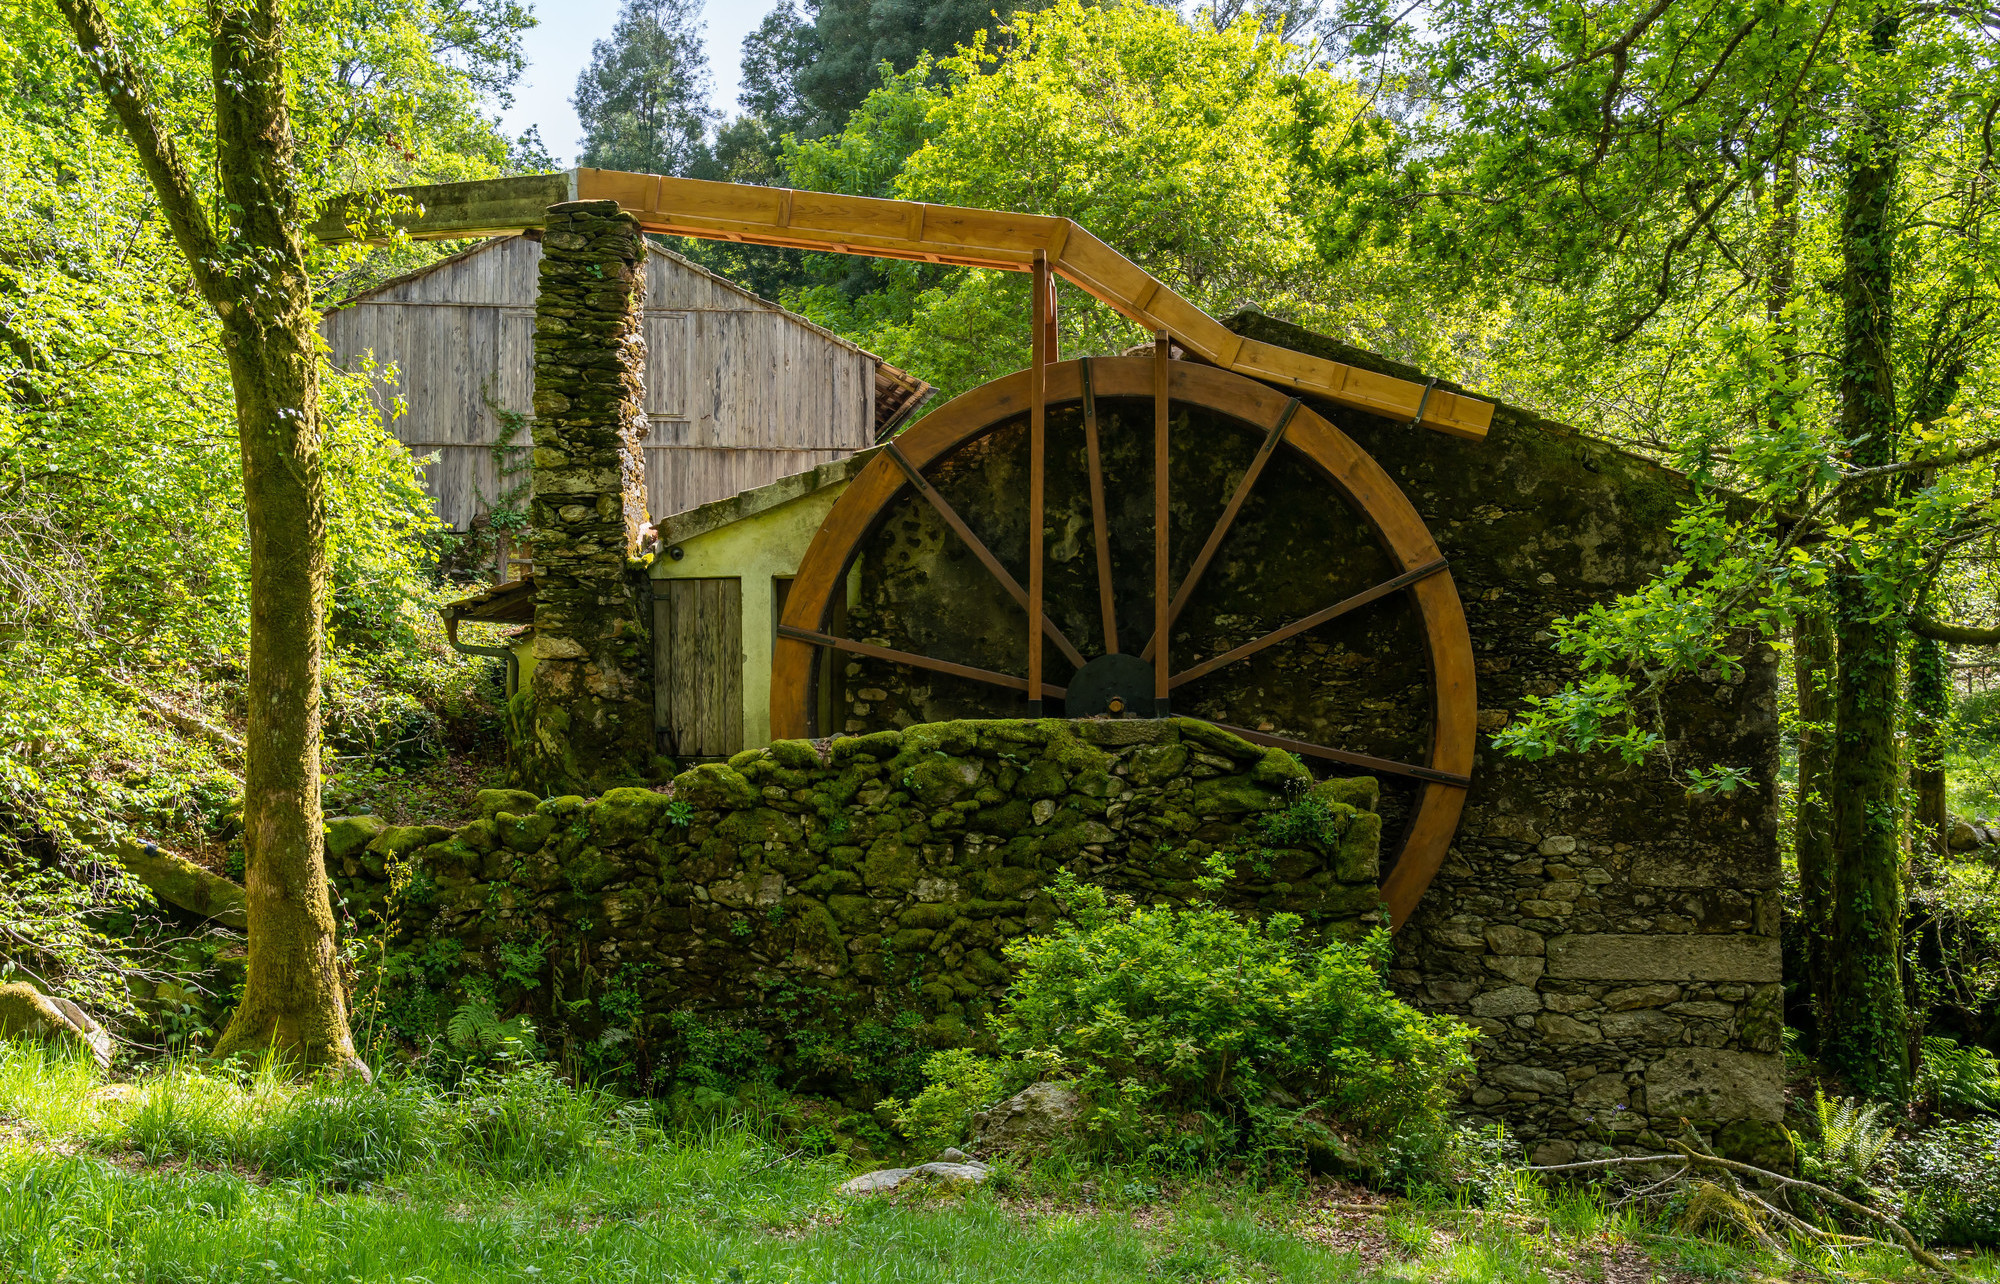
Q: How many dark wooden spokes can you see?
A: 6